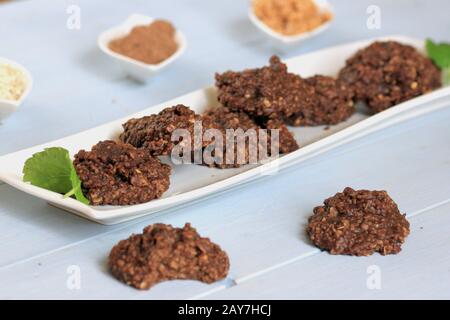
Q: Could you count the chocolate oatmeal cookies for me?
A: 8